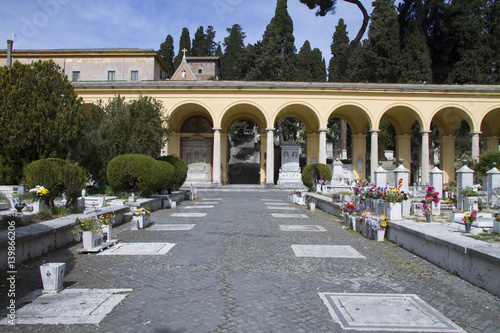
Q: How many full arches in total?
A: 6